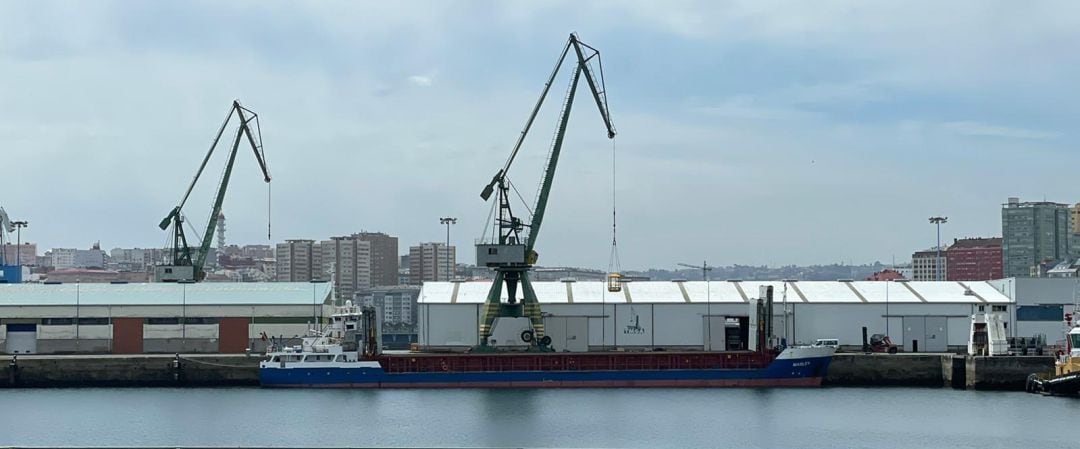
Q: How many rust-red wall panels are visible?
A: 2